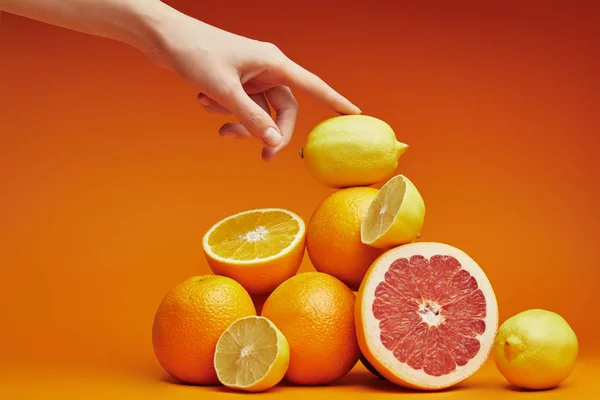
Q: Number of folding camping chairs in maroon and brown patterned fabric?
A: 0